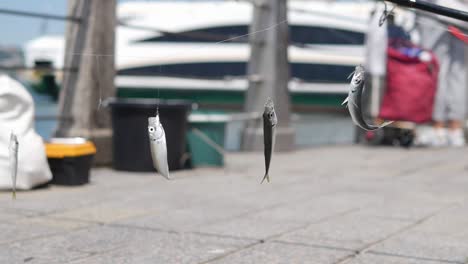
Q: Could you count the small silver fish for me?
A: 4